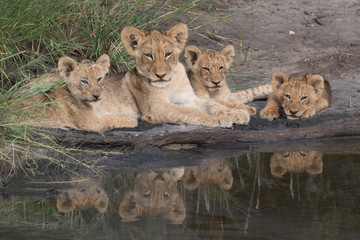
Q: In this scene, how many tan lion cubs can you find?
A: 4